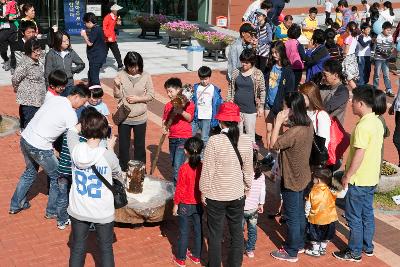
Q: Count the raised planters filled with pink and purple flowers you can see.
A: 3